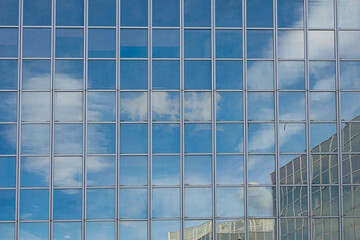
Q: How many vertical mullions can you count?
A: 11